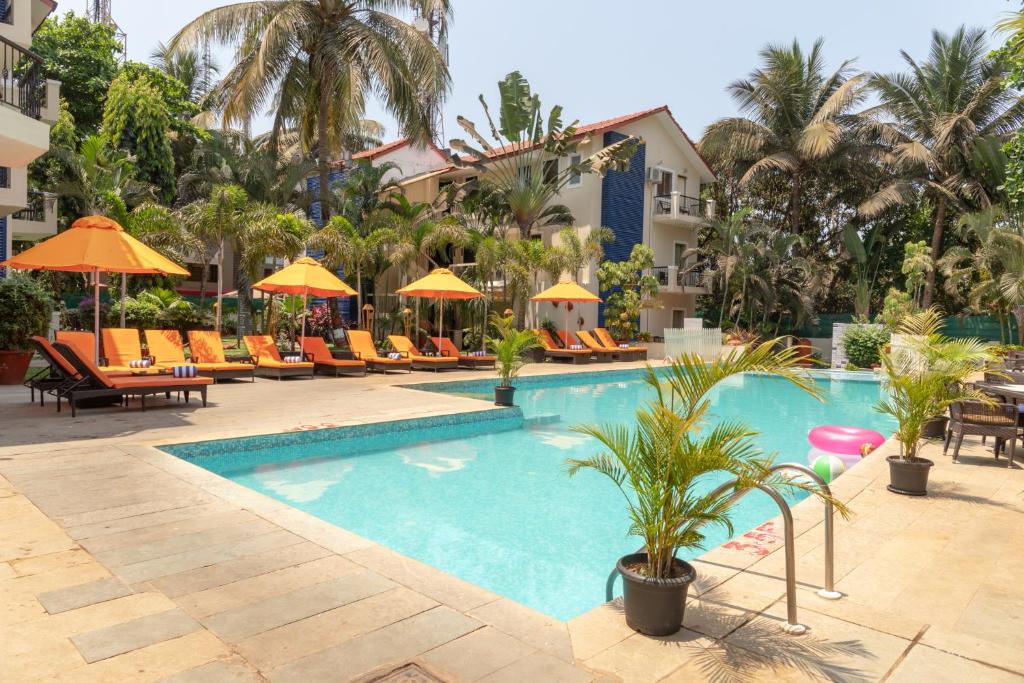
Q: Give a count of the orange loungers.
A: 15